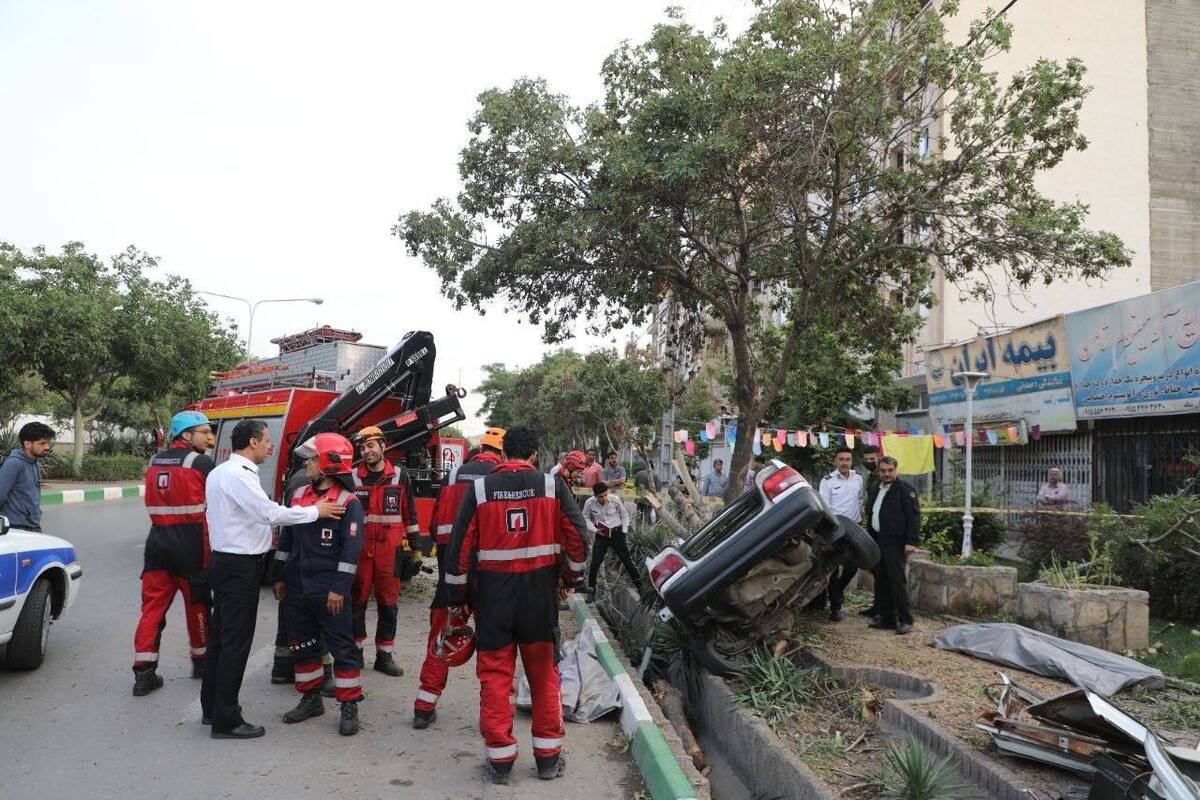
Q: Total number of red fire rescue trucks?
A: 1